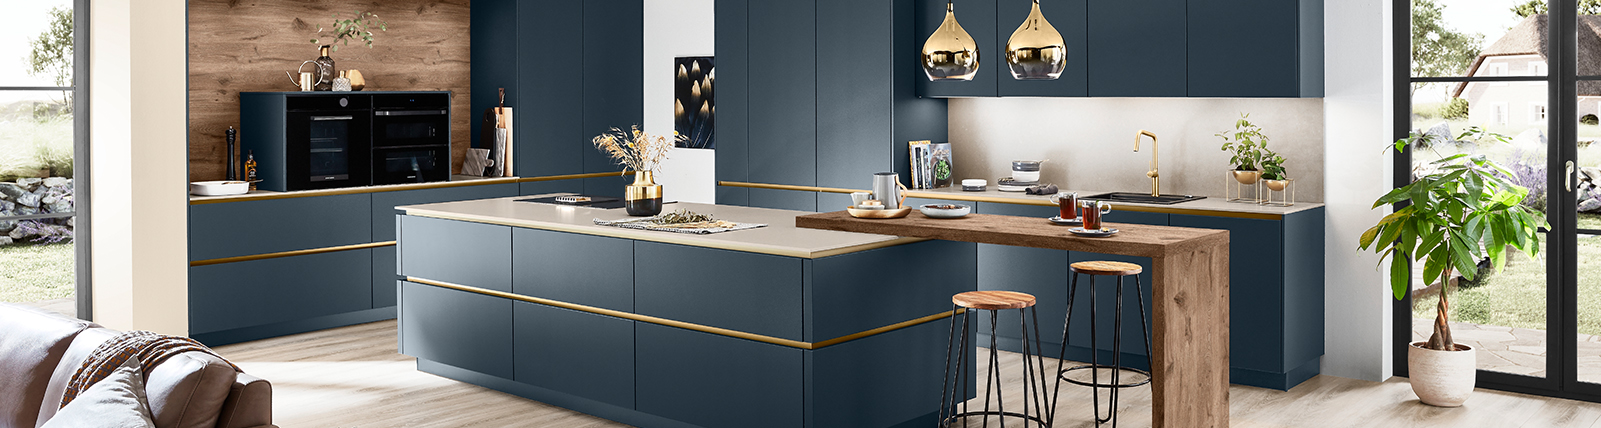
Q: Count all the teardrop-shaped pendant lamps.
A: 2